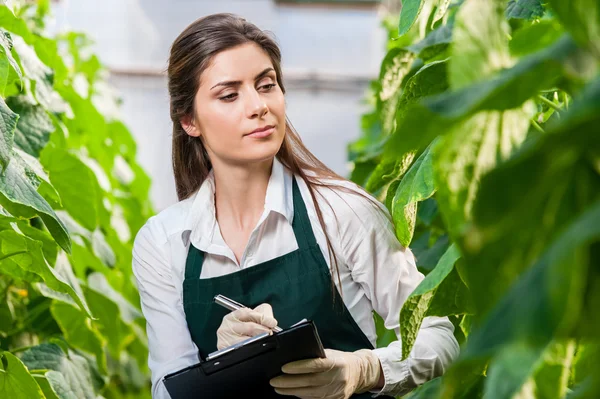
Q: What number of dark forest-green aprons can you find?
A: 1